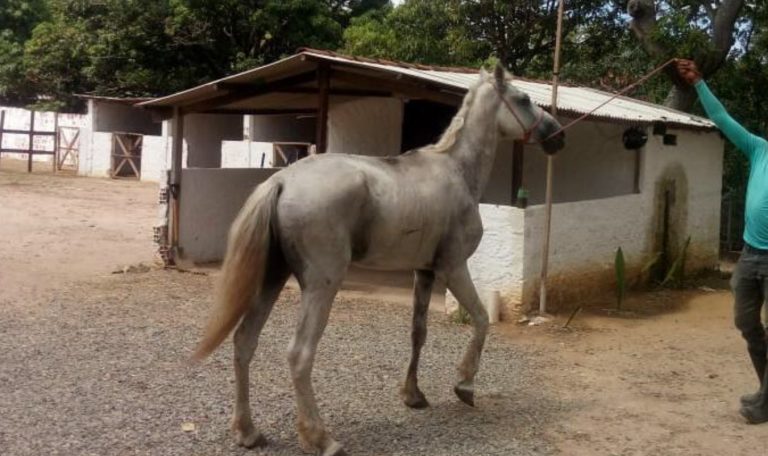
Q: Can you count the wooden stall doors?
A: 3